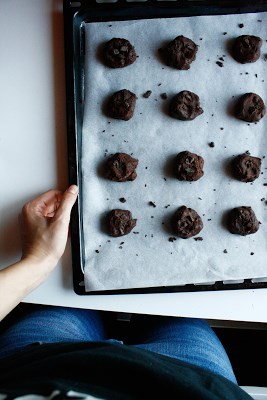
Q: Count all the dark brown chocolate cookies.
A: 12